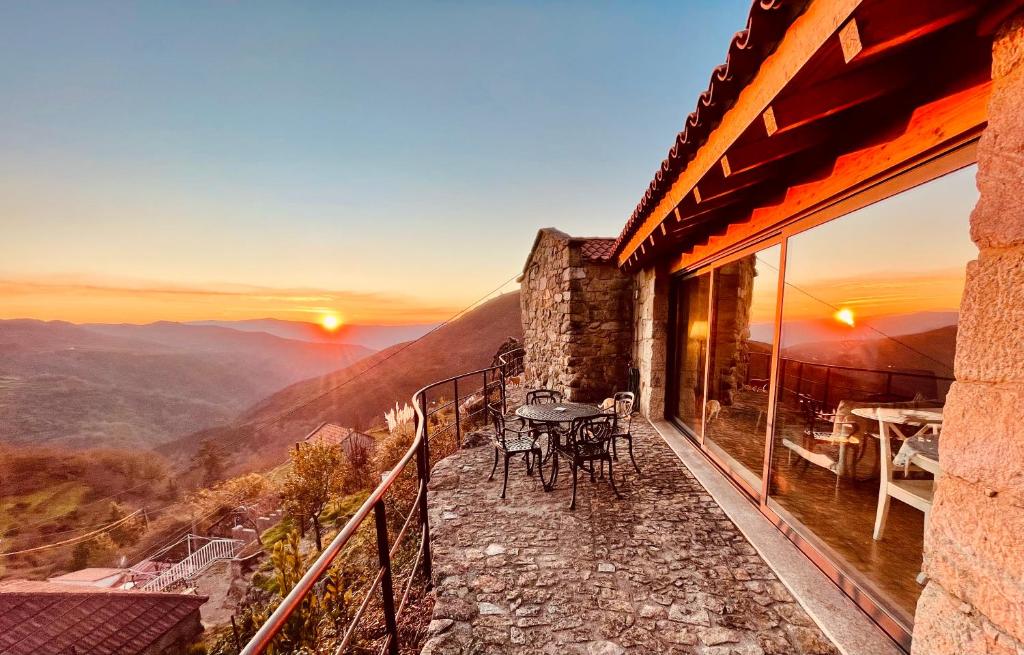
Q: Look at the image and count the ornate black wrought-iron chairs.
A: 4